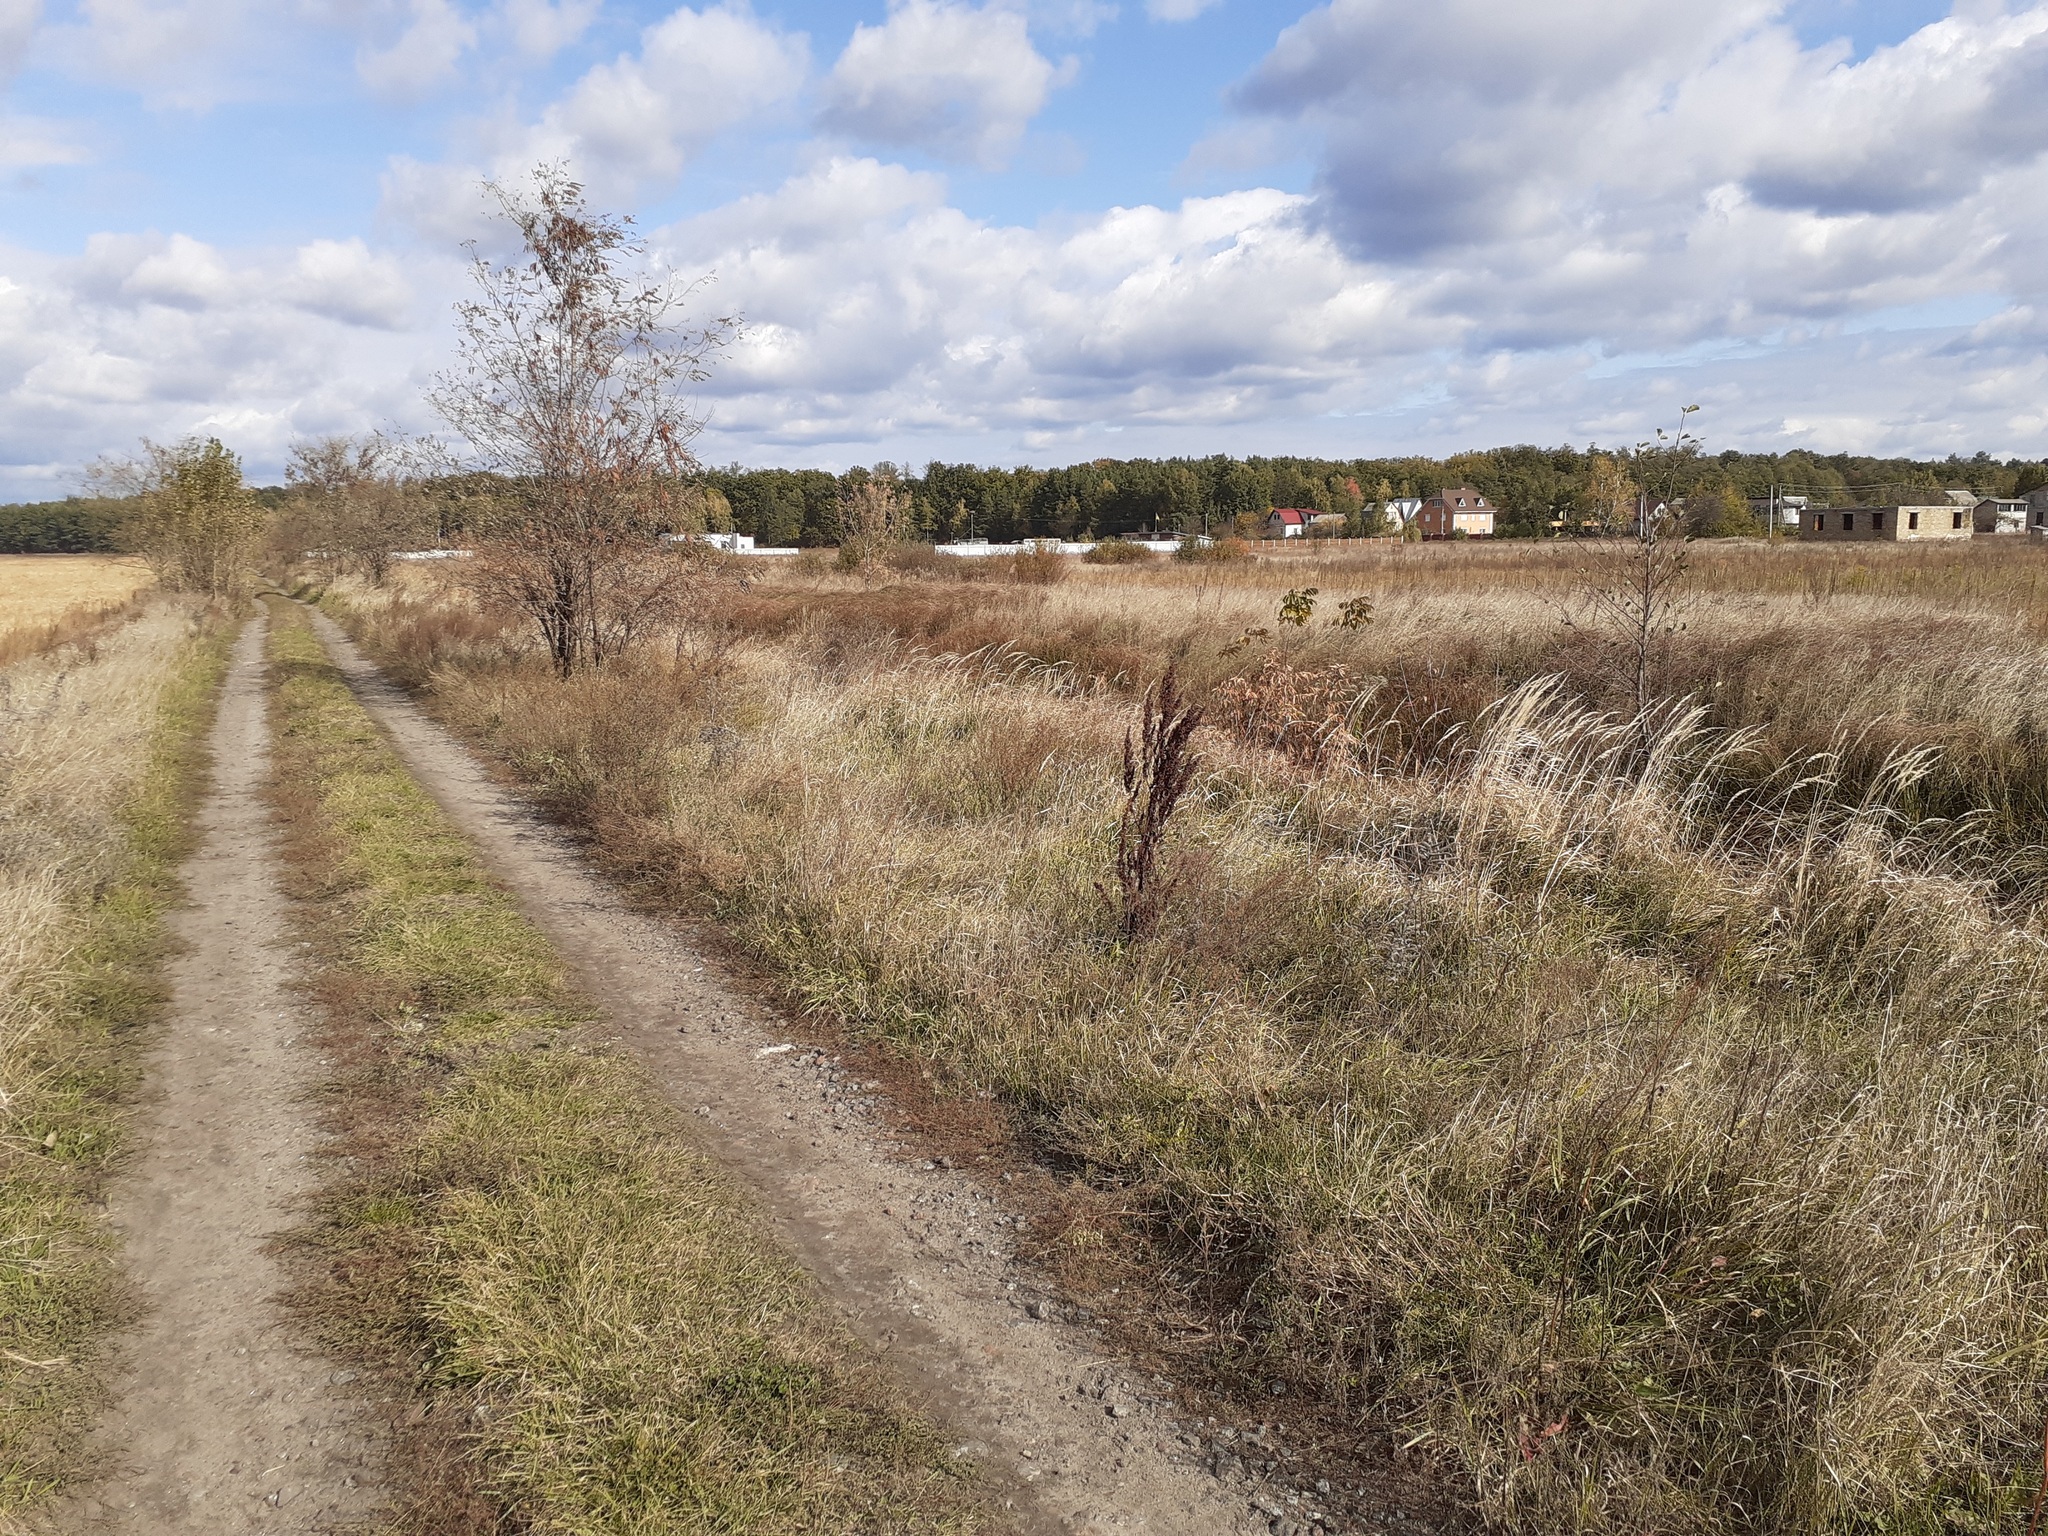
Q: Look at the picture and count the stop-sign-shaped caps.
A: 0